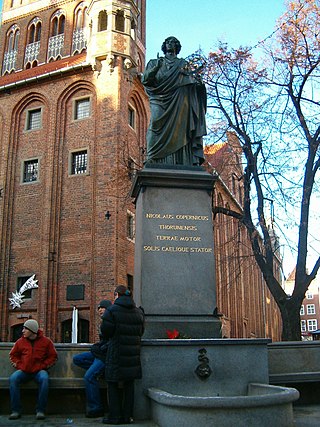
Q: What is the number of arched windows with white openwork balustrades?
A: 4